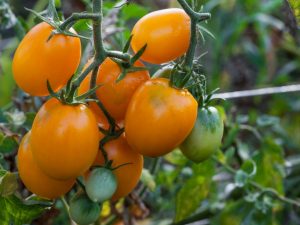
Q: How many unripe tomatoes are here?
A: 3